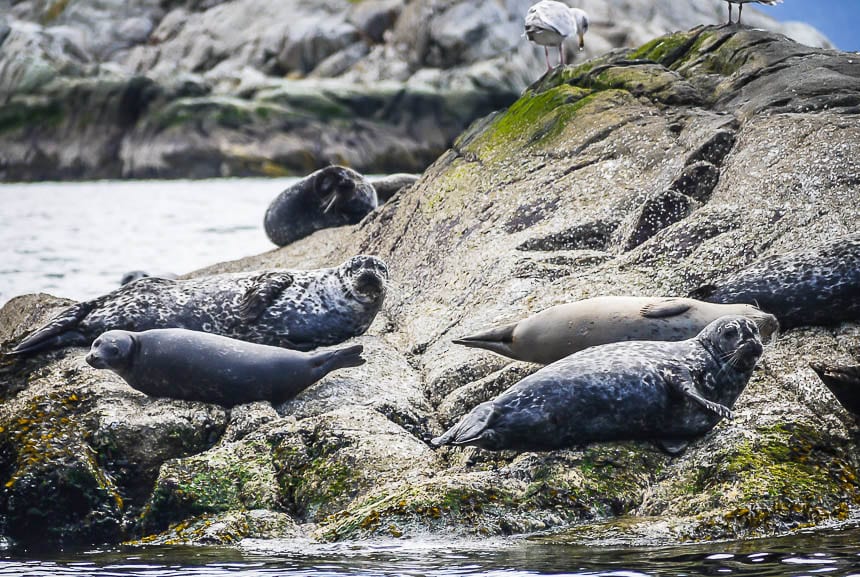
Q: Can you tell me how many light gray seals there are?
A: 1